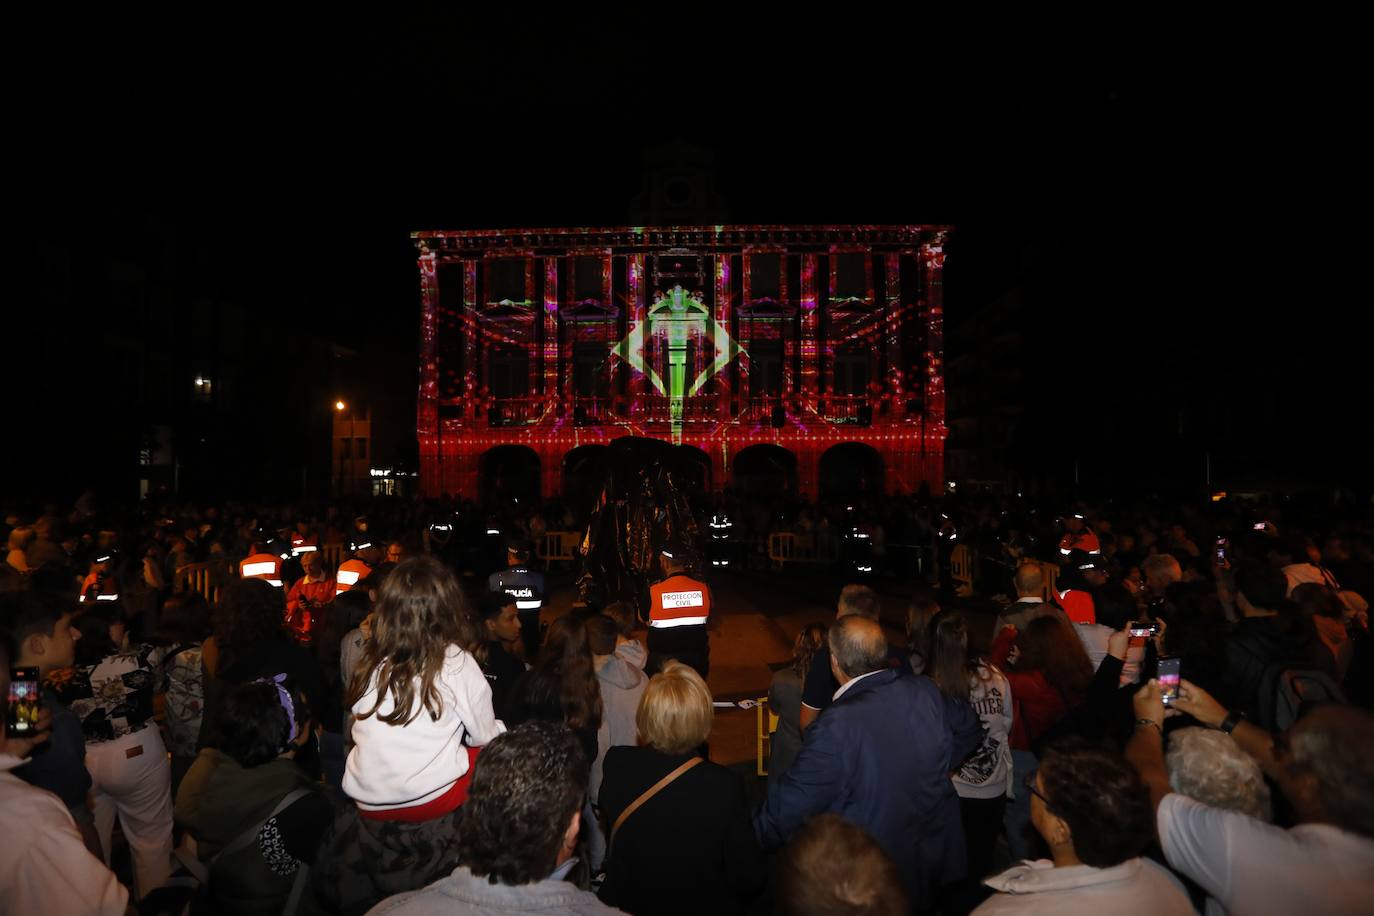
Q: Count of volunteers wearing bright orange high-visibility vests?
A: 7